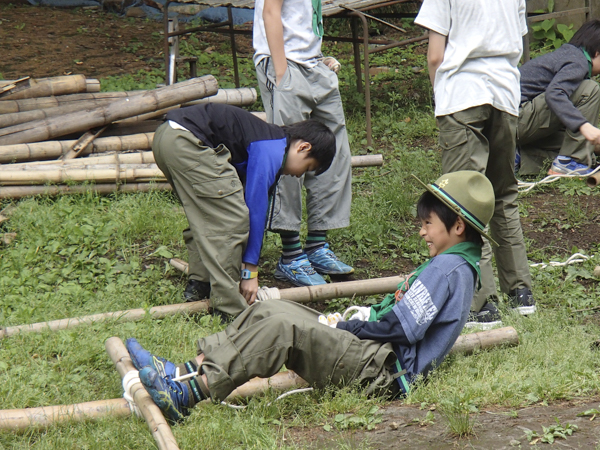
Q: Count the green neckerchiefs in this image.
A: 3